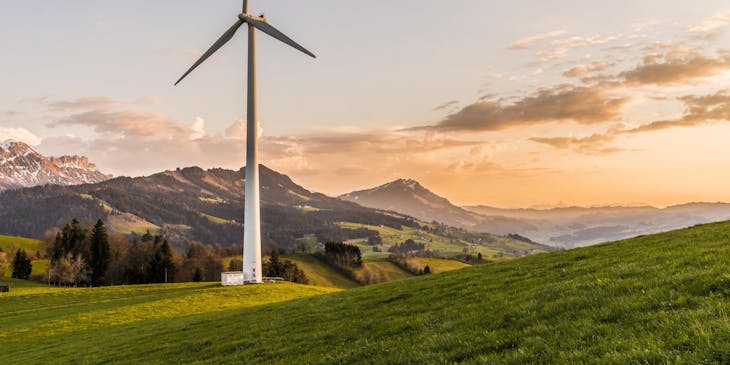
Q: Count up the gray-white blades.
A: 3